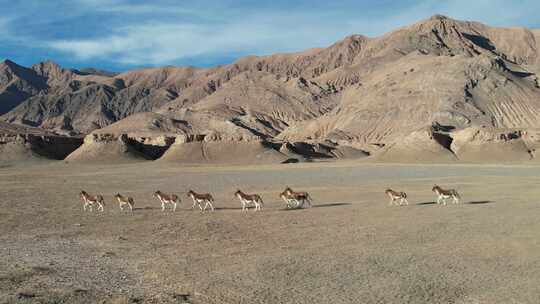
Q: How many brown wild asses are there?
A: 9